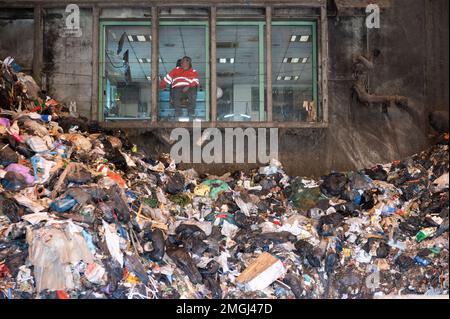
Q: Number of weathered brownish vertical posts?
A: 6